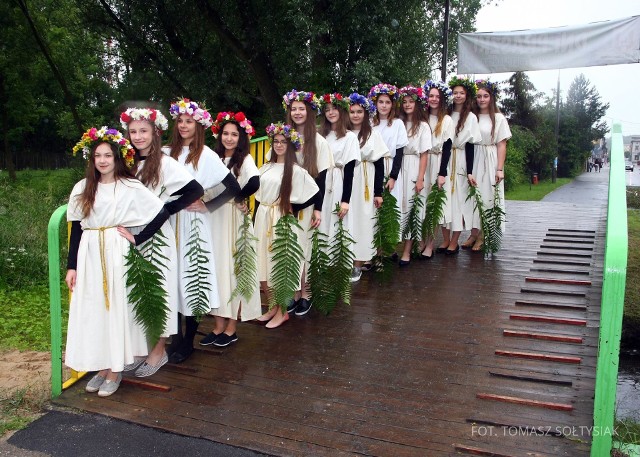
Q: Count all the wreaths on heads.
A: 13